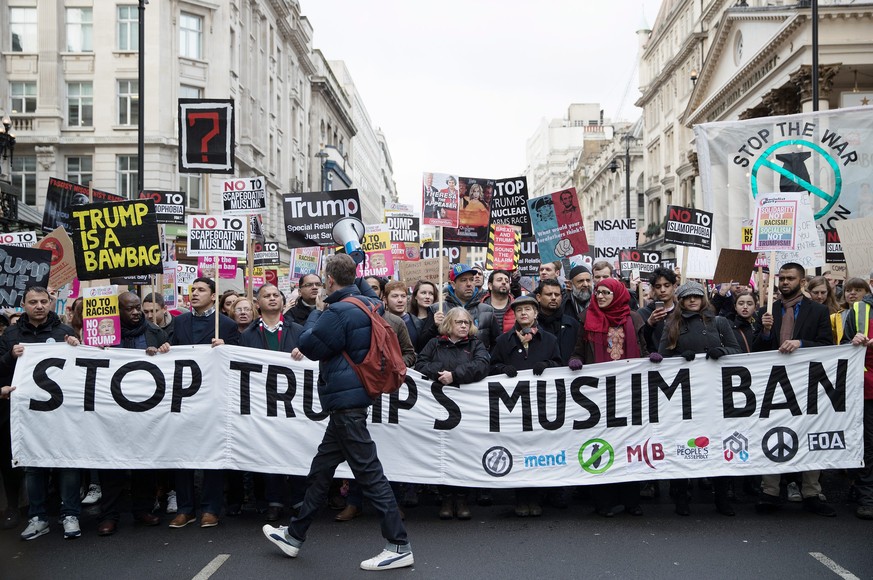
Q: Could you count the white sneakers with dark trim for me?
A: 4